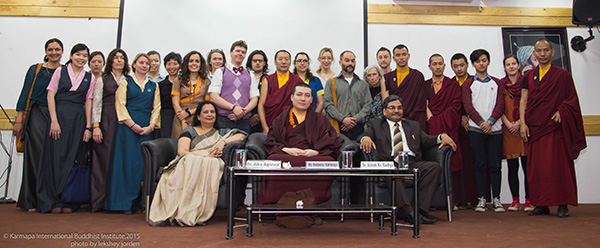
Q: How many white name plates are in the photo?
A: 3